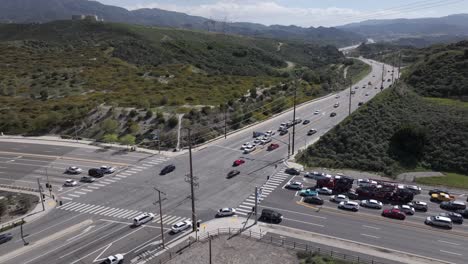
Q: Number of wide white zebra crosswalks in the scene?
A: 3